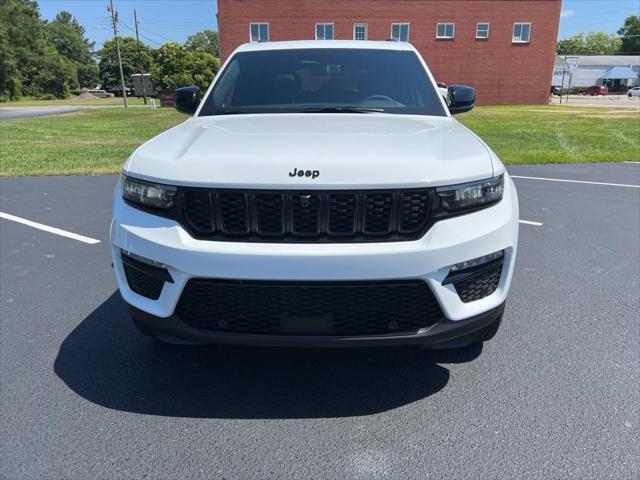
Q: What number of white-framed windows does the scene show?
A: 7